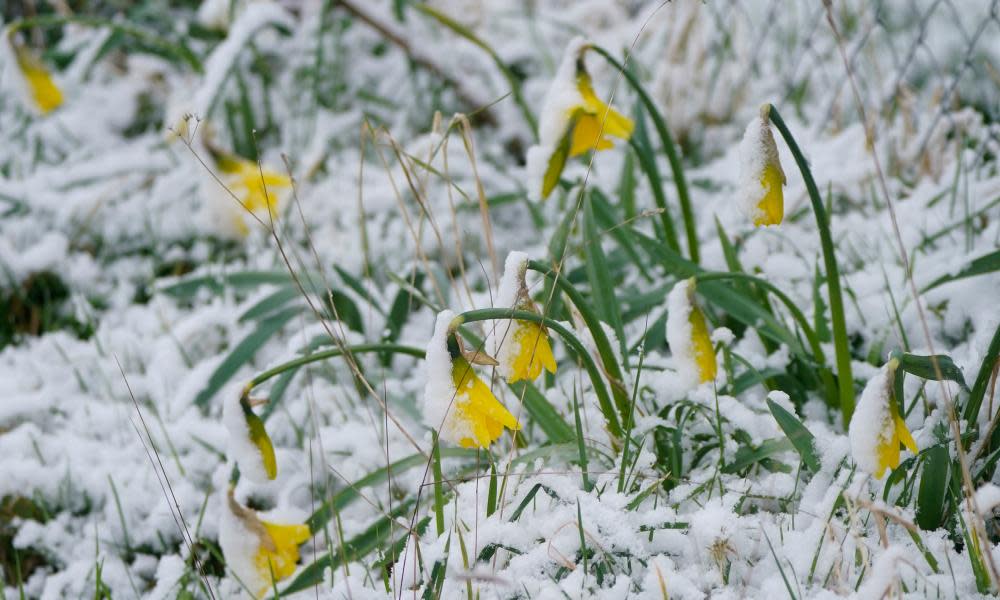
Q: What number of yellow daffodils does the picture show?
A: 10